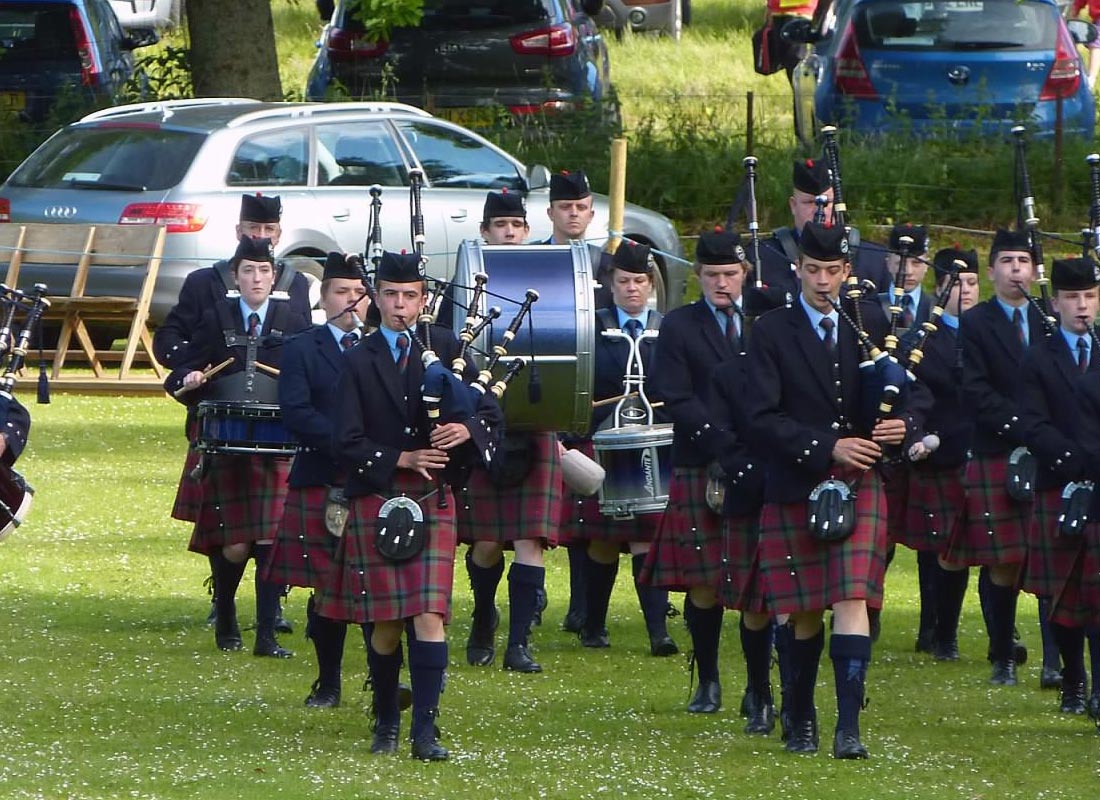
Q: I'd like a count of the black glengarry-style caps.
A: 15